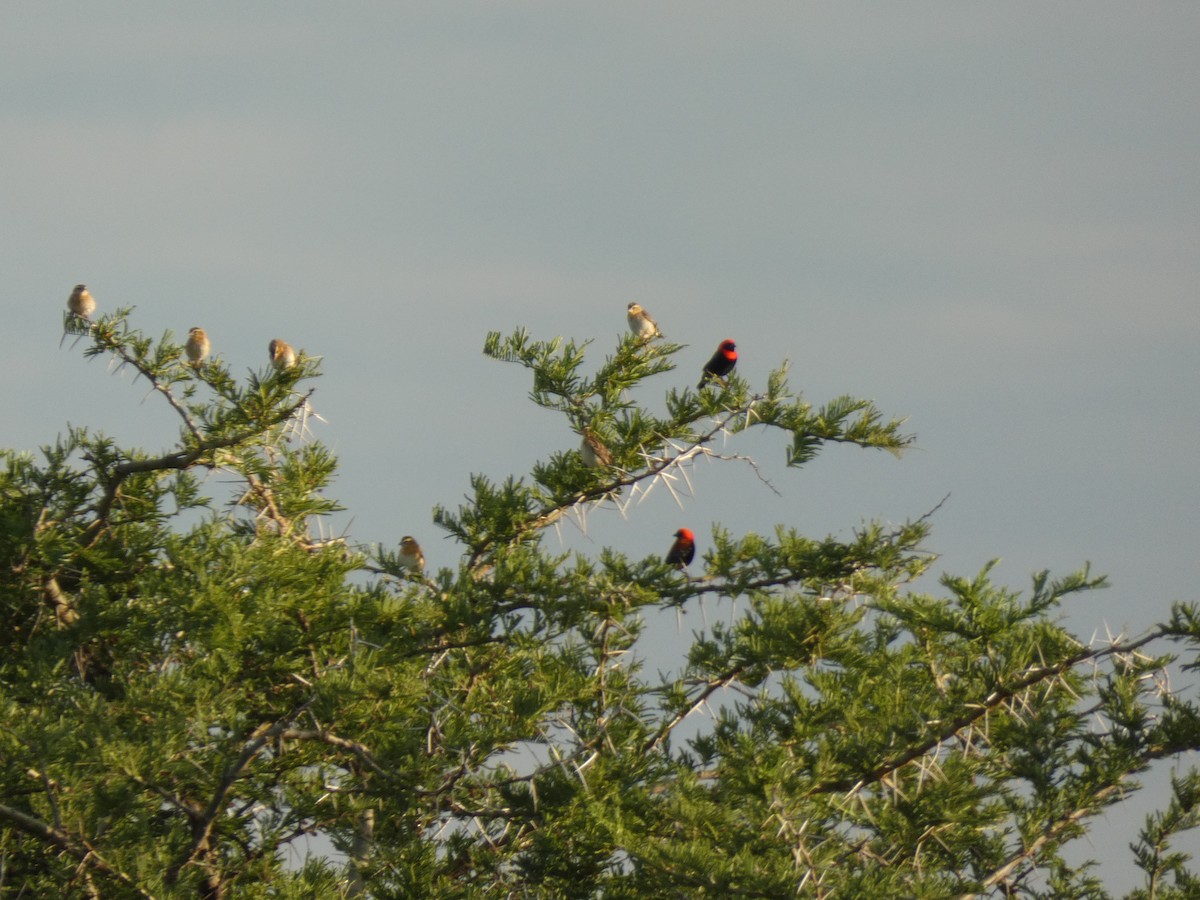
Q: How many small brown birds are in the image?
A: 6